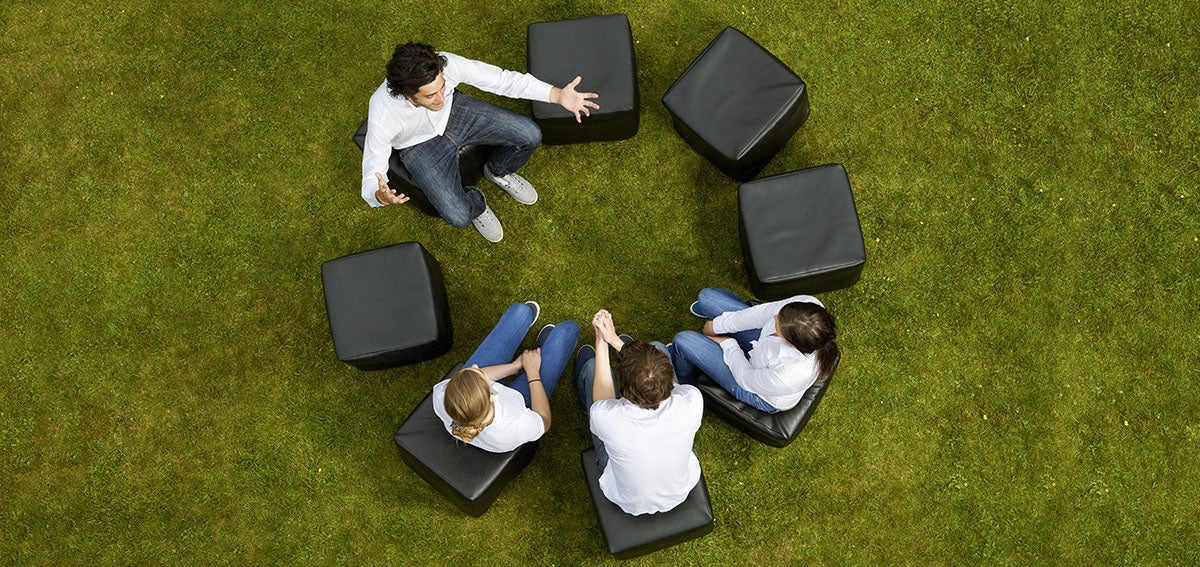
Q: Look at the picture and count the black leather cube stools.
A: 8